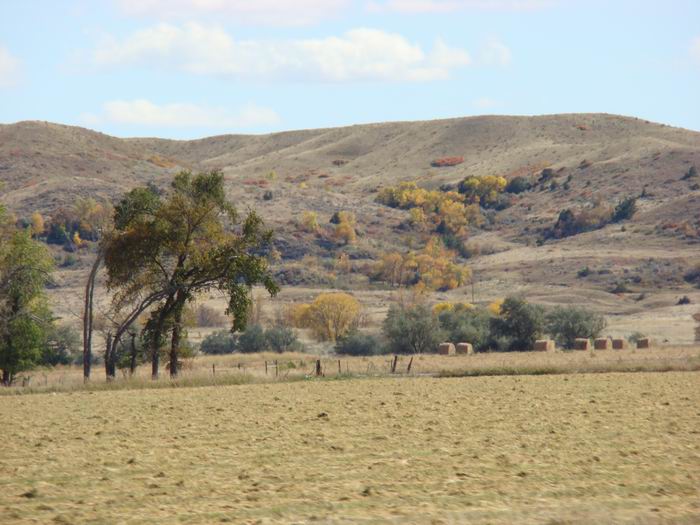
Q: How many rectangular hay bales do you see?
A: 7